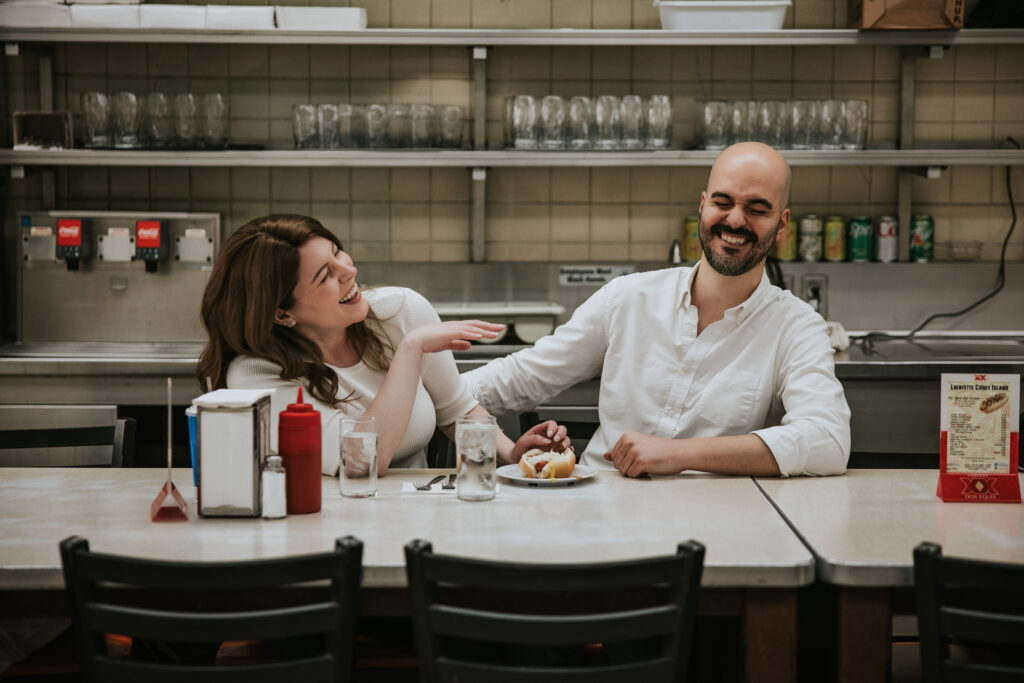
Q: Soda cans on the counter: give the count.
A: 7